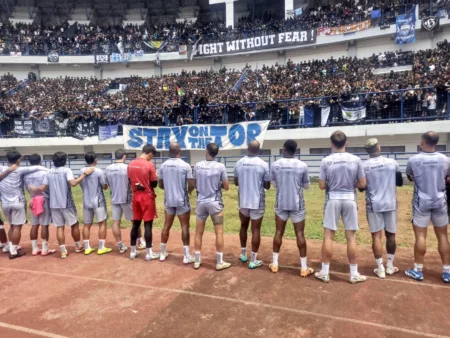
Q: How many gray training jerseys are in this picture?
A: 12